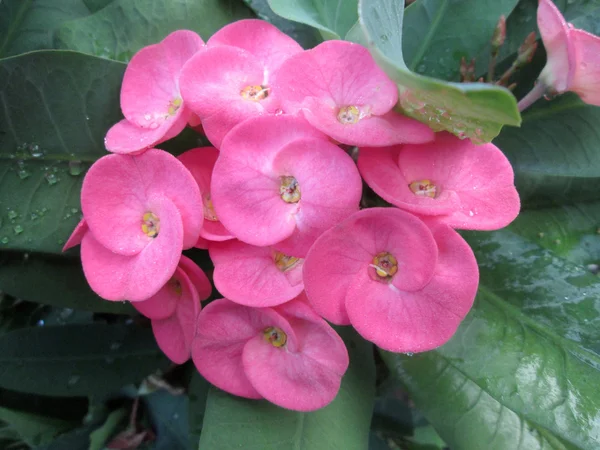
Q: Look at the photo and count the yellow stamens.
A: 11